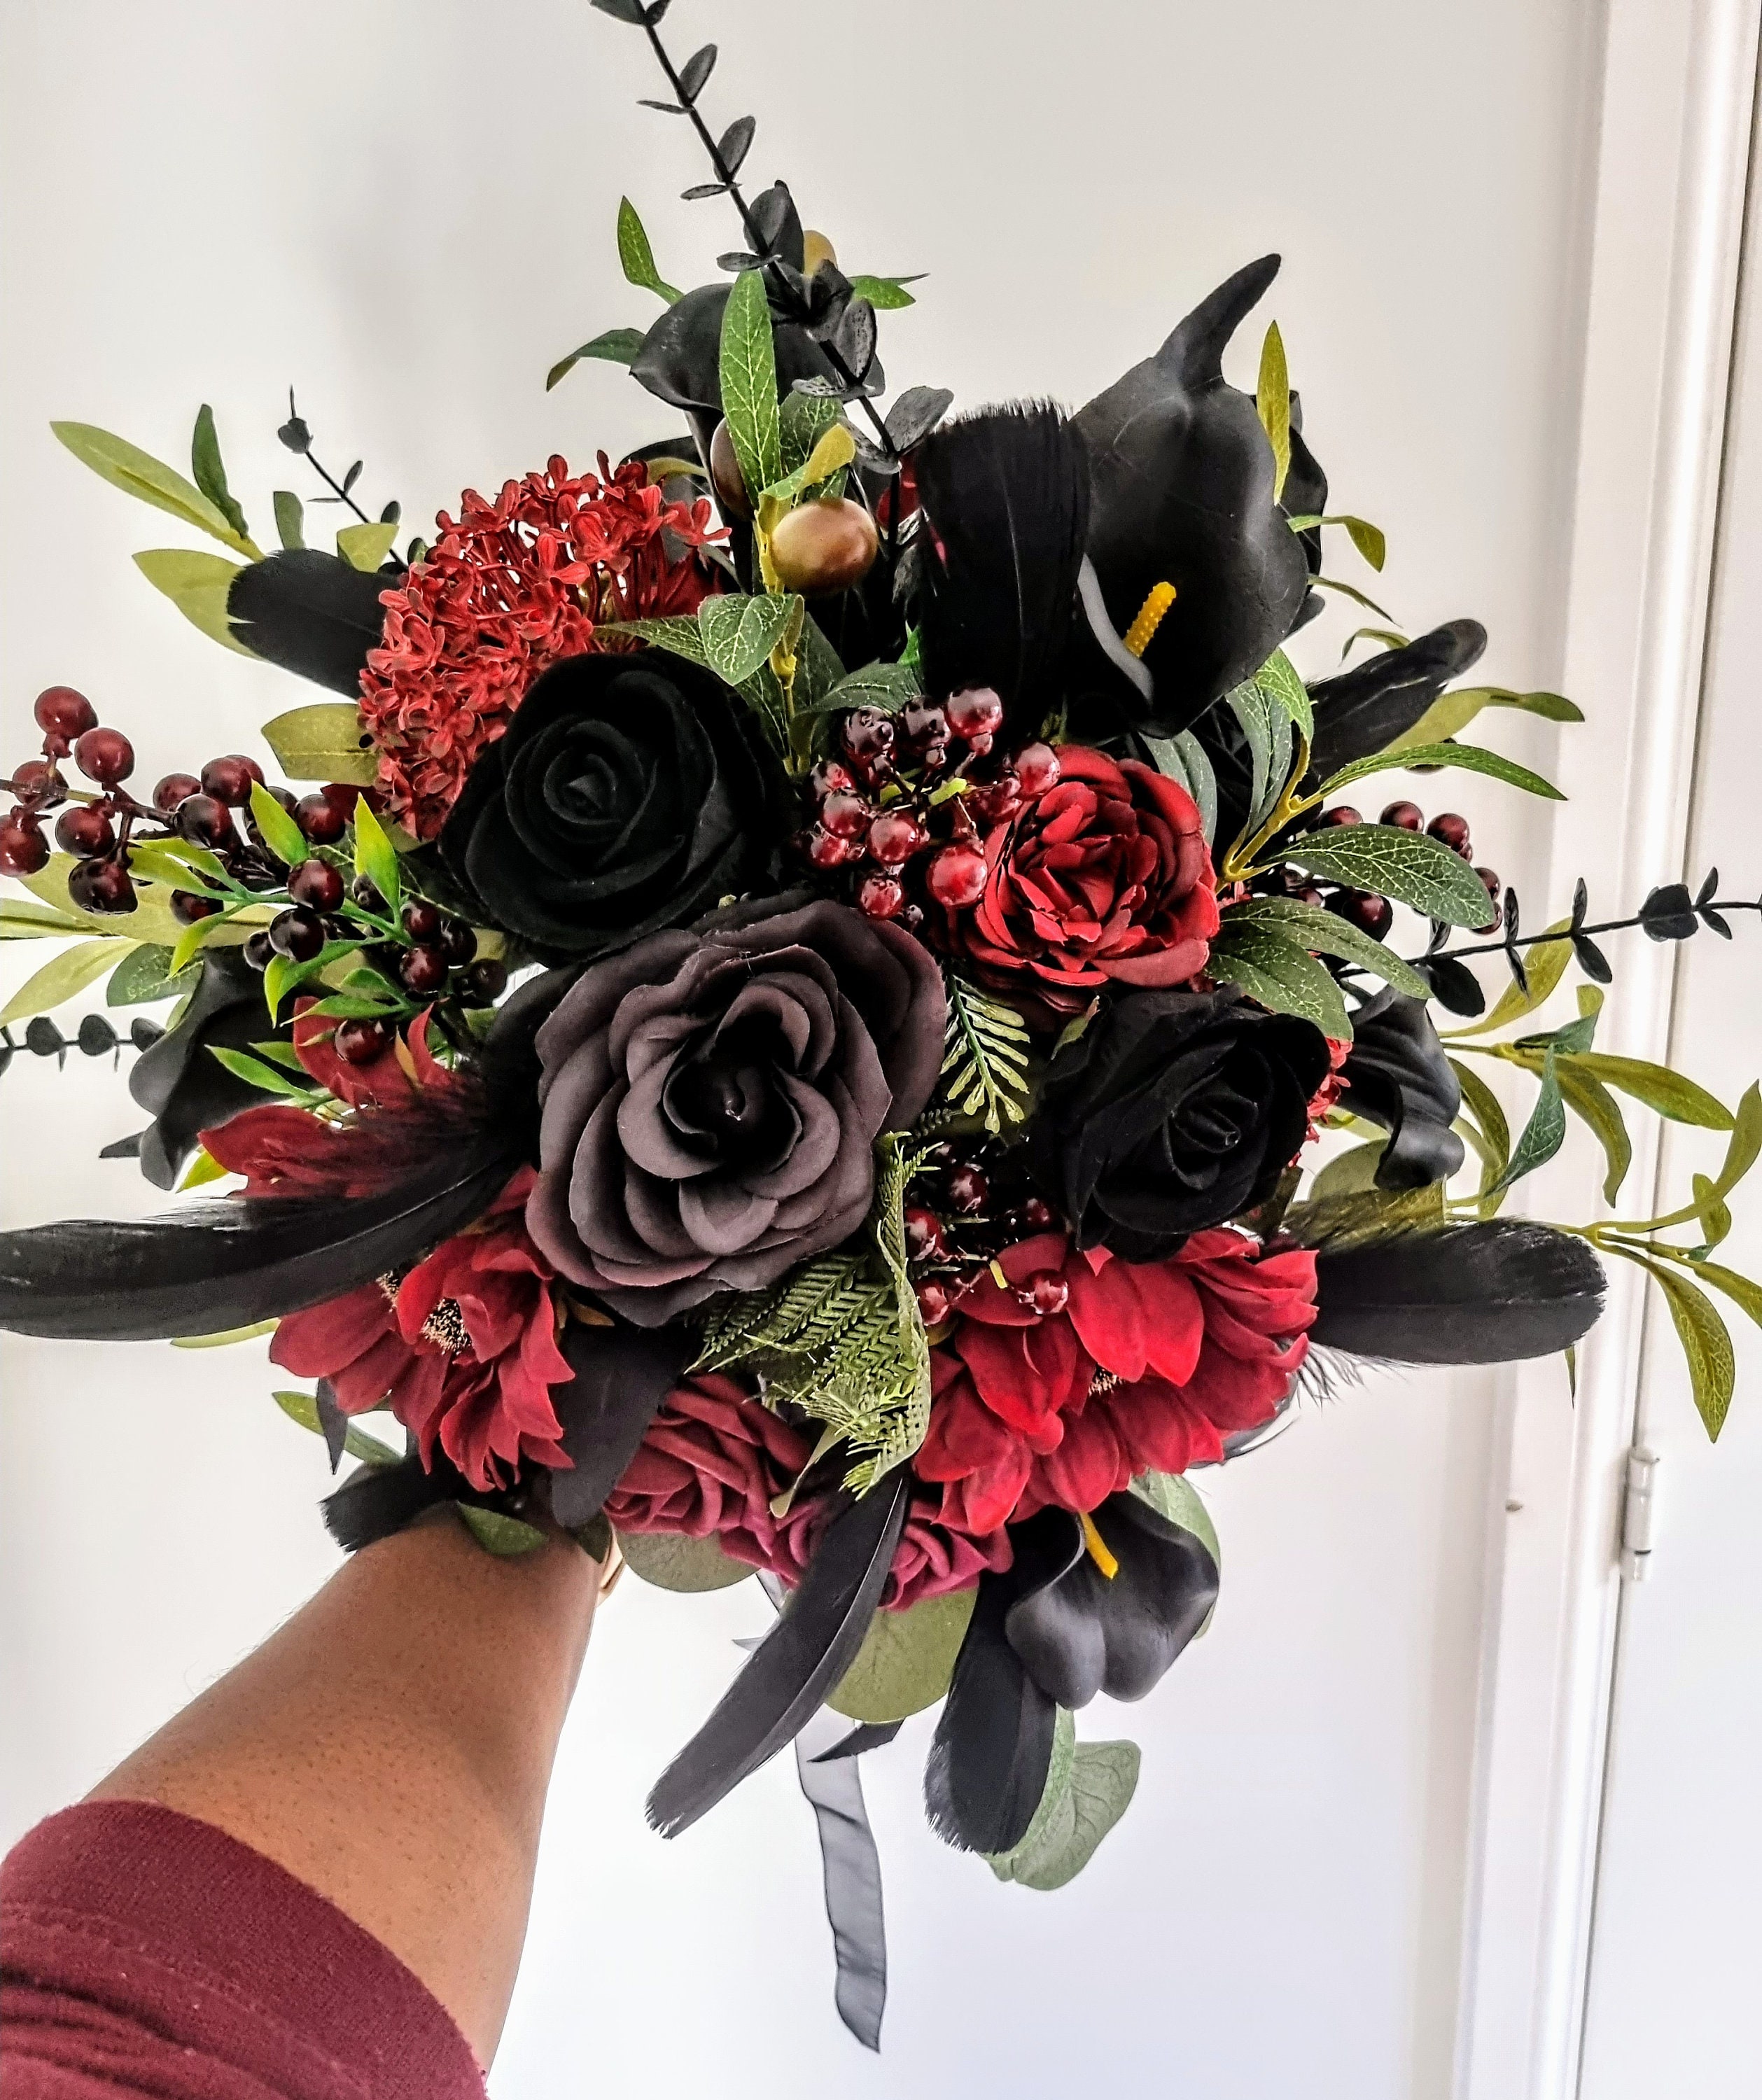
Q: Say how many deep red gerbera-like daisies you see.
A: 2